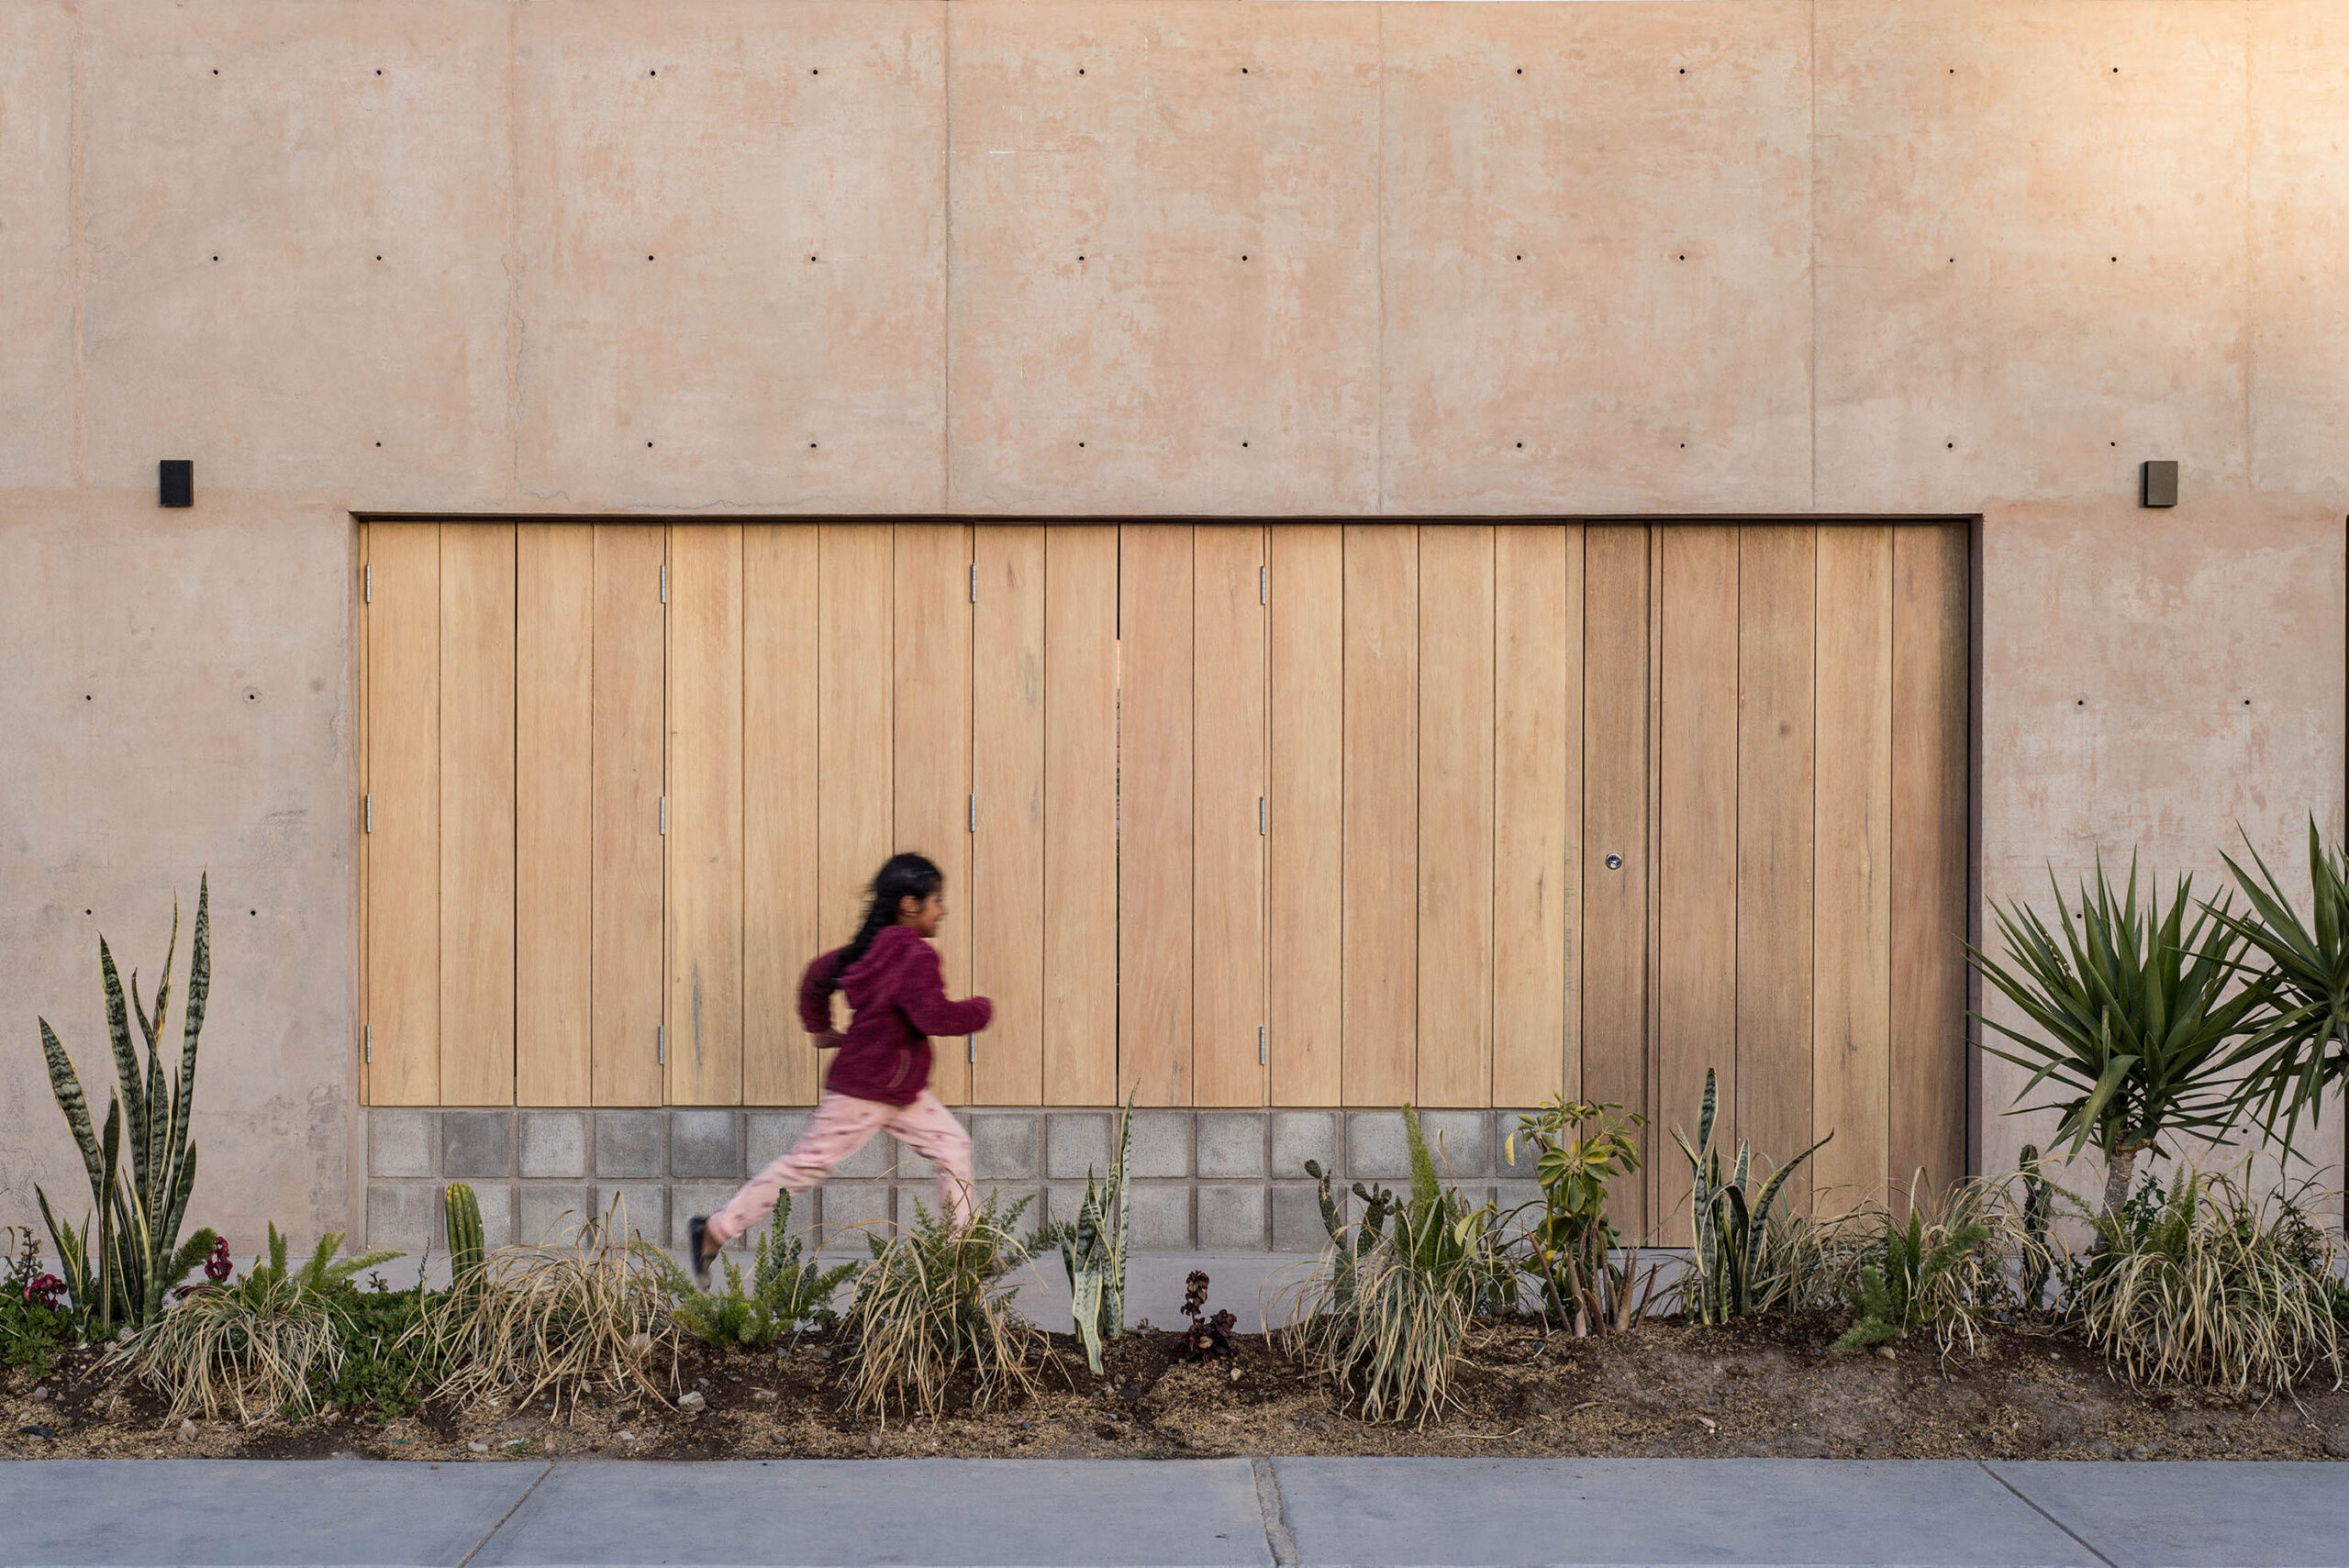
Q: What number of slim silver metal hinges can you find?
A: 12